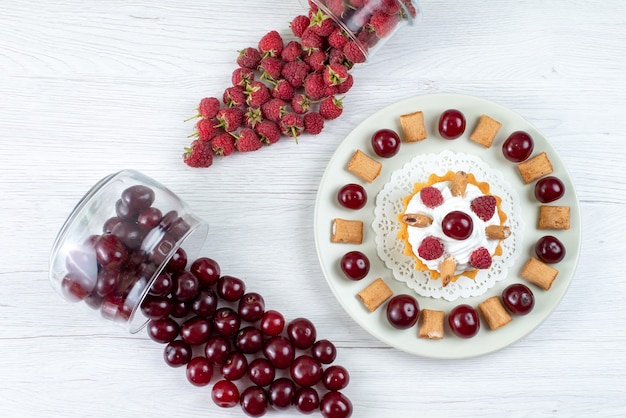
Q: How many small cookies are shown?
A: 10